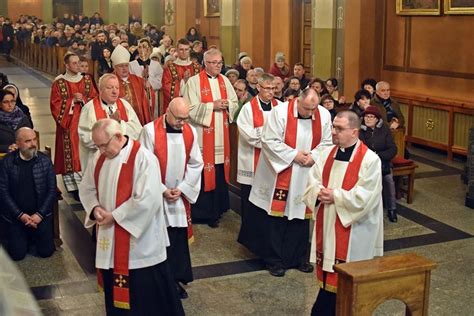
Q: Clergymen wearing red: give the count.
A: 10